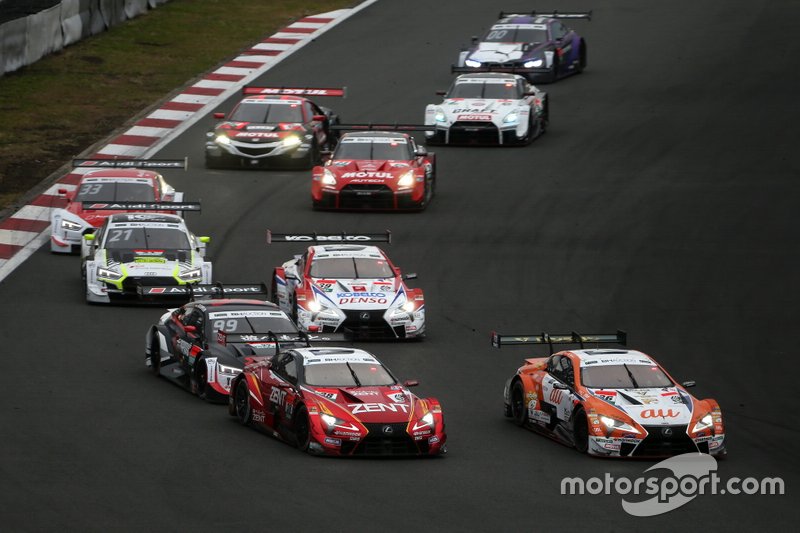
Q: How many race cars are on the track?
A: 10